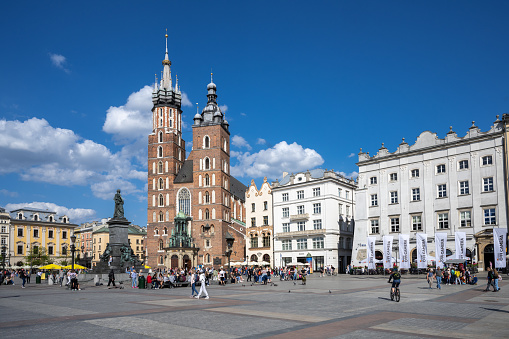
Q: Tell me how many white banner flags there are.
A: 7